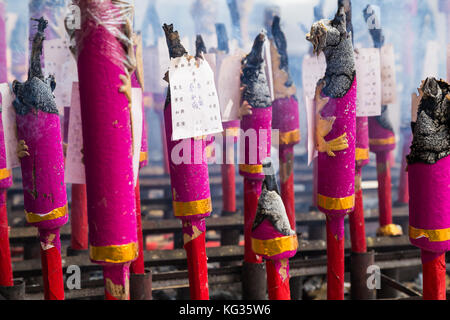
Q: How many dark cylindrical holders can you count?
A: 4